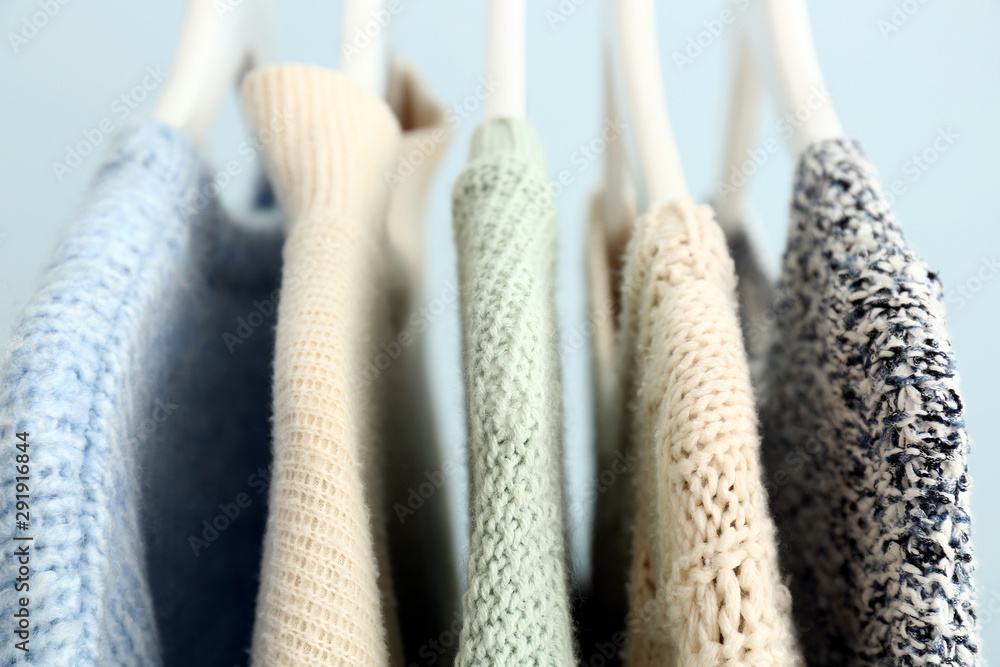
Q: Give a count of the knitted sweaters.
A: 5